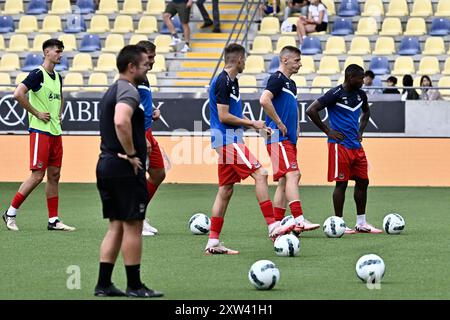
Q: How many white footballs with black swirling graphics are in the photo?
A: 7